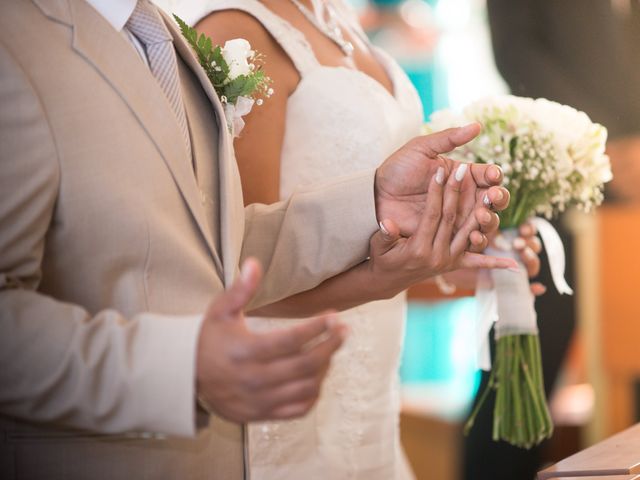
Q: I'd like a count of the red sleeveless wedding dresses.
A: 0